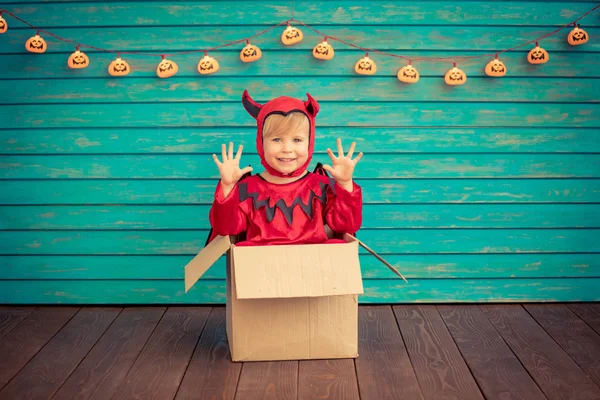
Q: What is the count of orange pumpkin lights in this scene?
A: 15